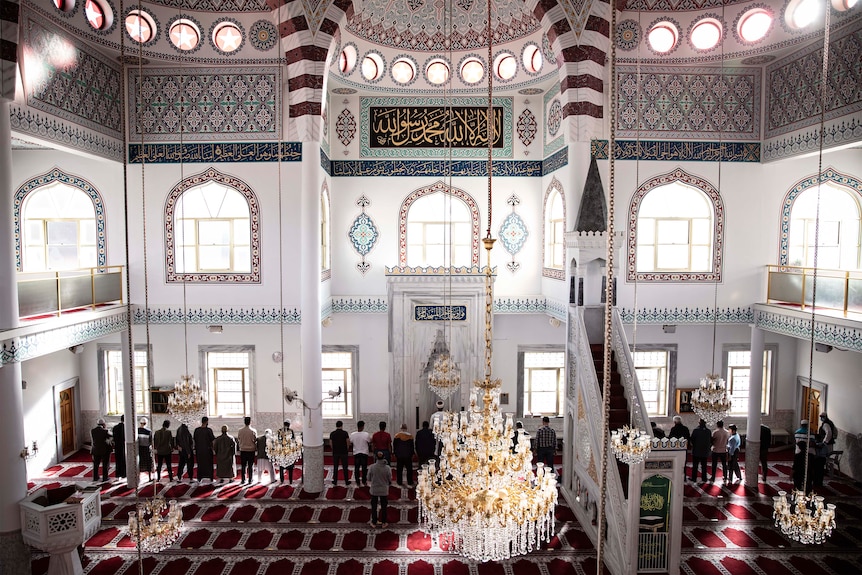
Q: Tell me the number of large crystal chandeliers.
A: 1